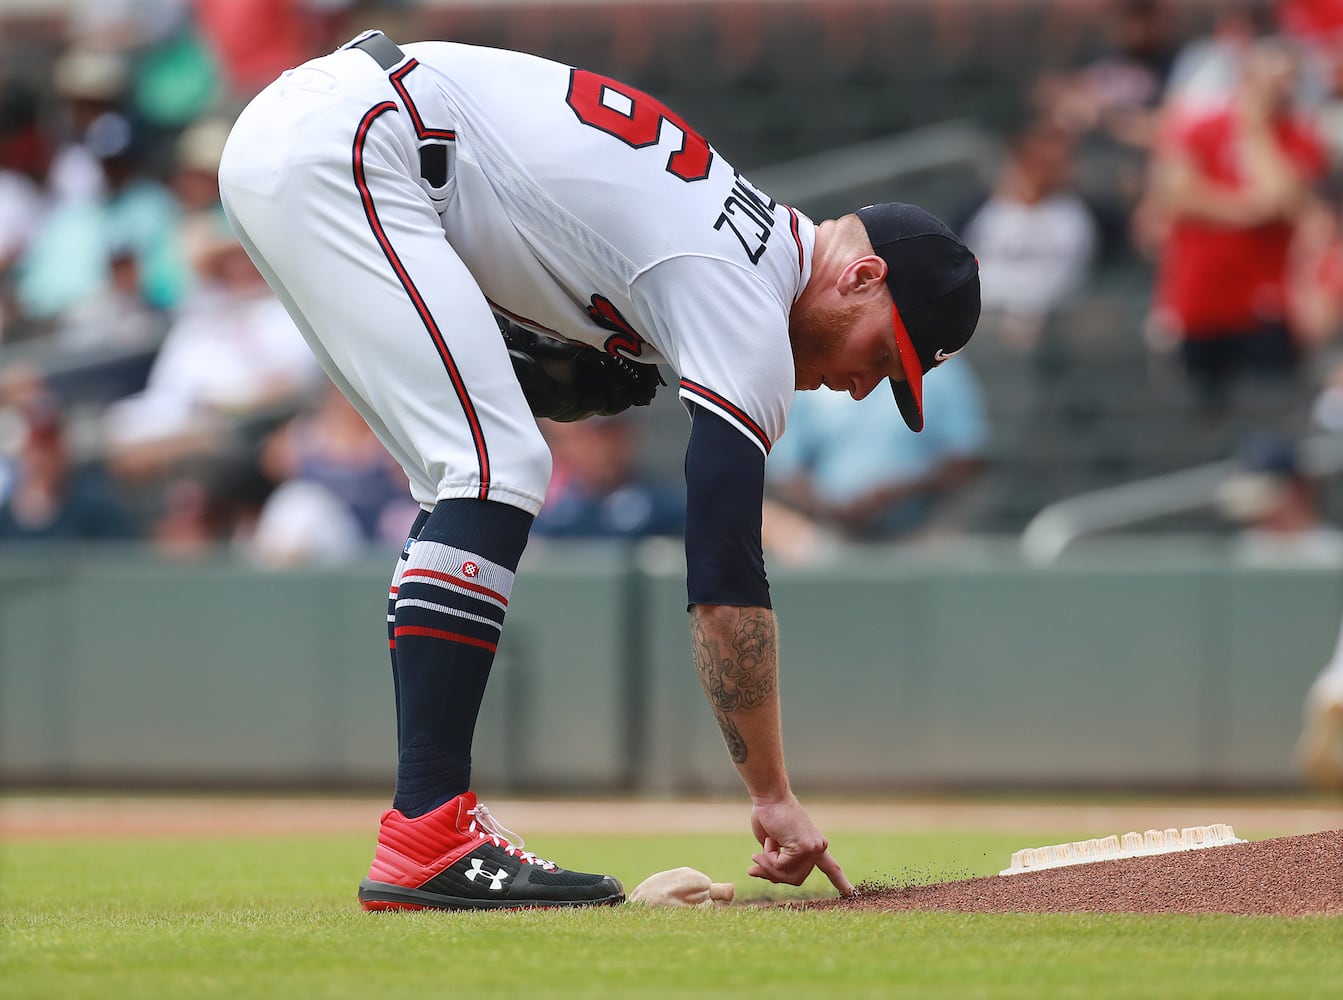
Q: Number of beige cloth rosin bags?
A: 1